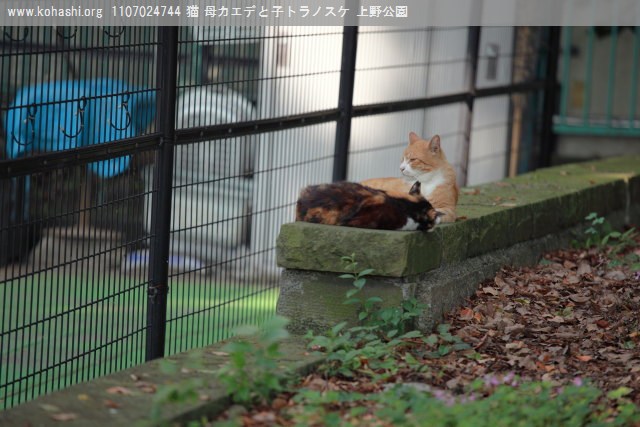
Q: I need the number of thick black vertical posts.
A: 4